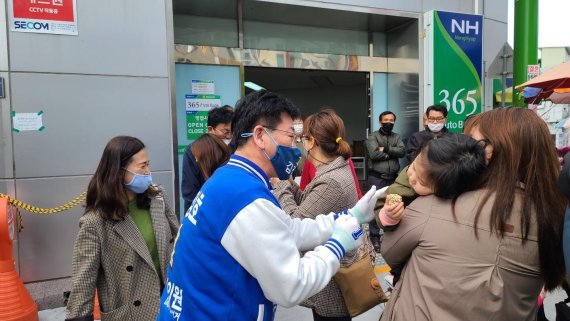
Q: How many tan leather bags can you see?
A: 1